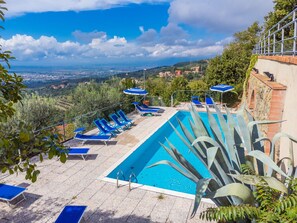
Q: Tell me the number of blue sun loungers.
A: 12